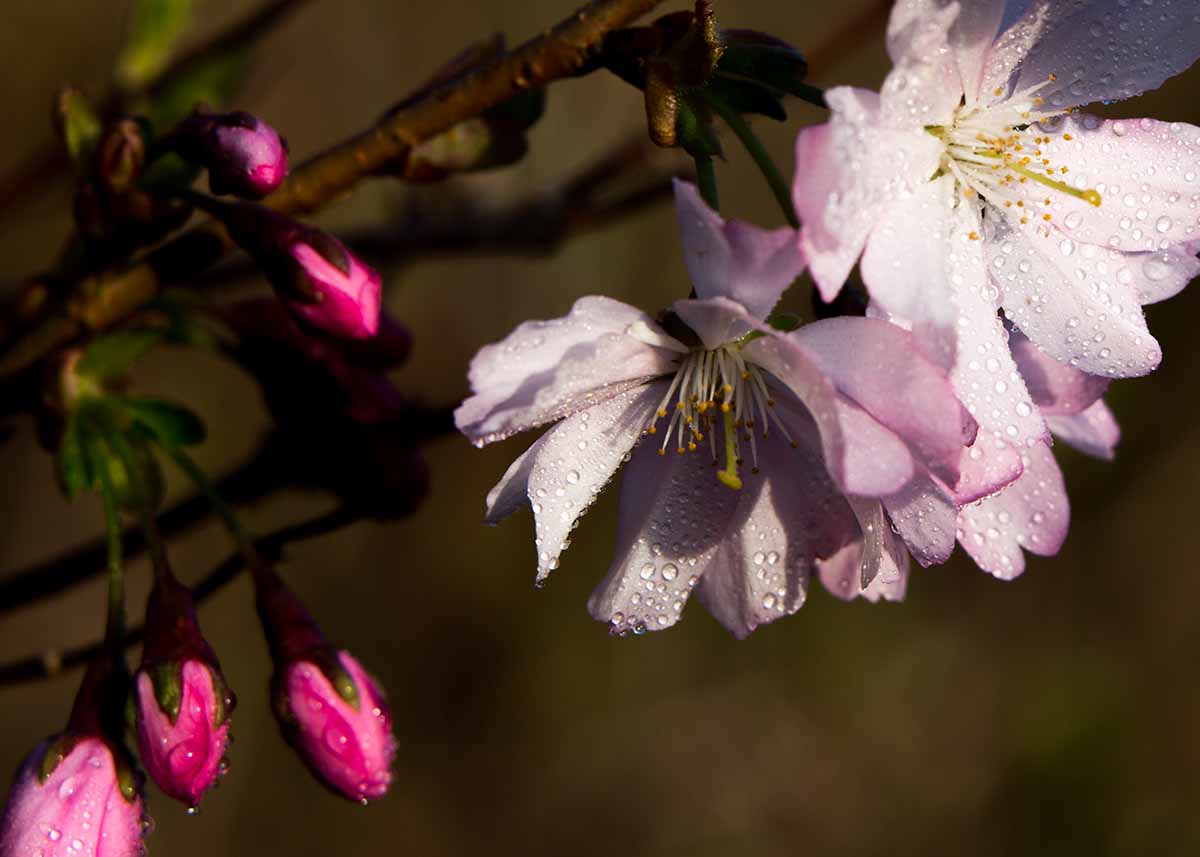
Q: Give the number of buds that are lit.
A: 5